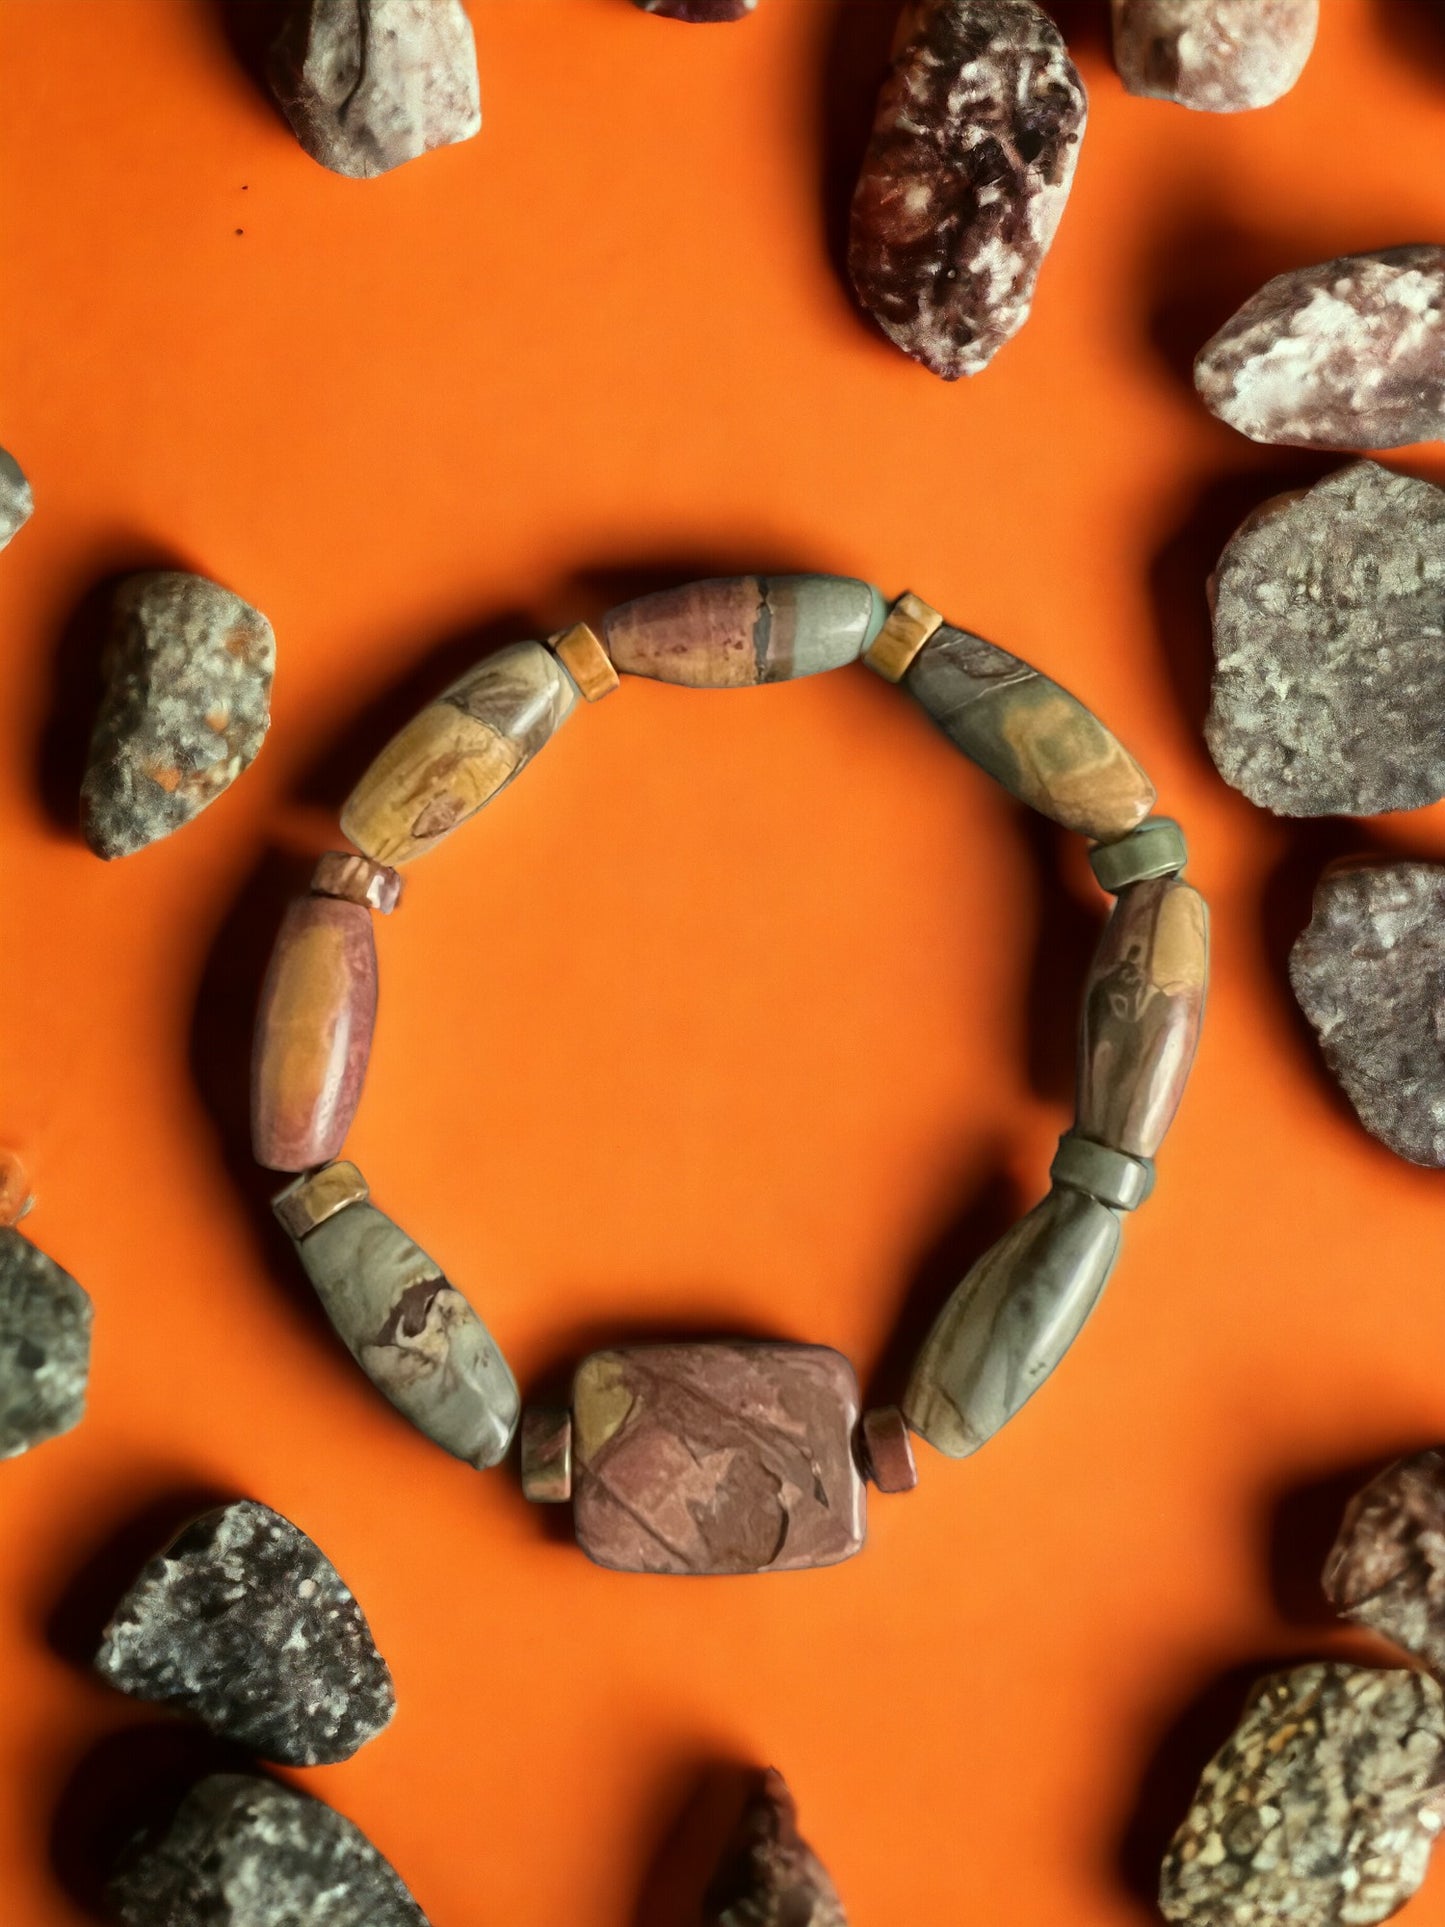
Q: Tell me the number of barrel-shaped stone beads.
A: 7